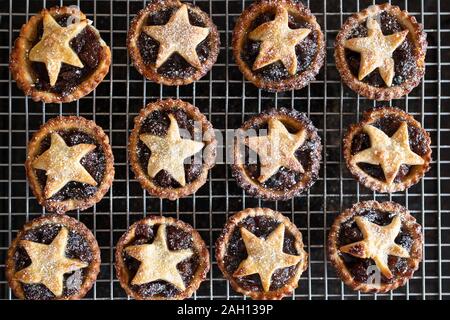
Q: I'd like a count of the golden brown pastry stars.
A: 12